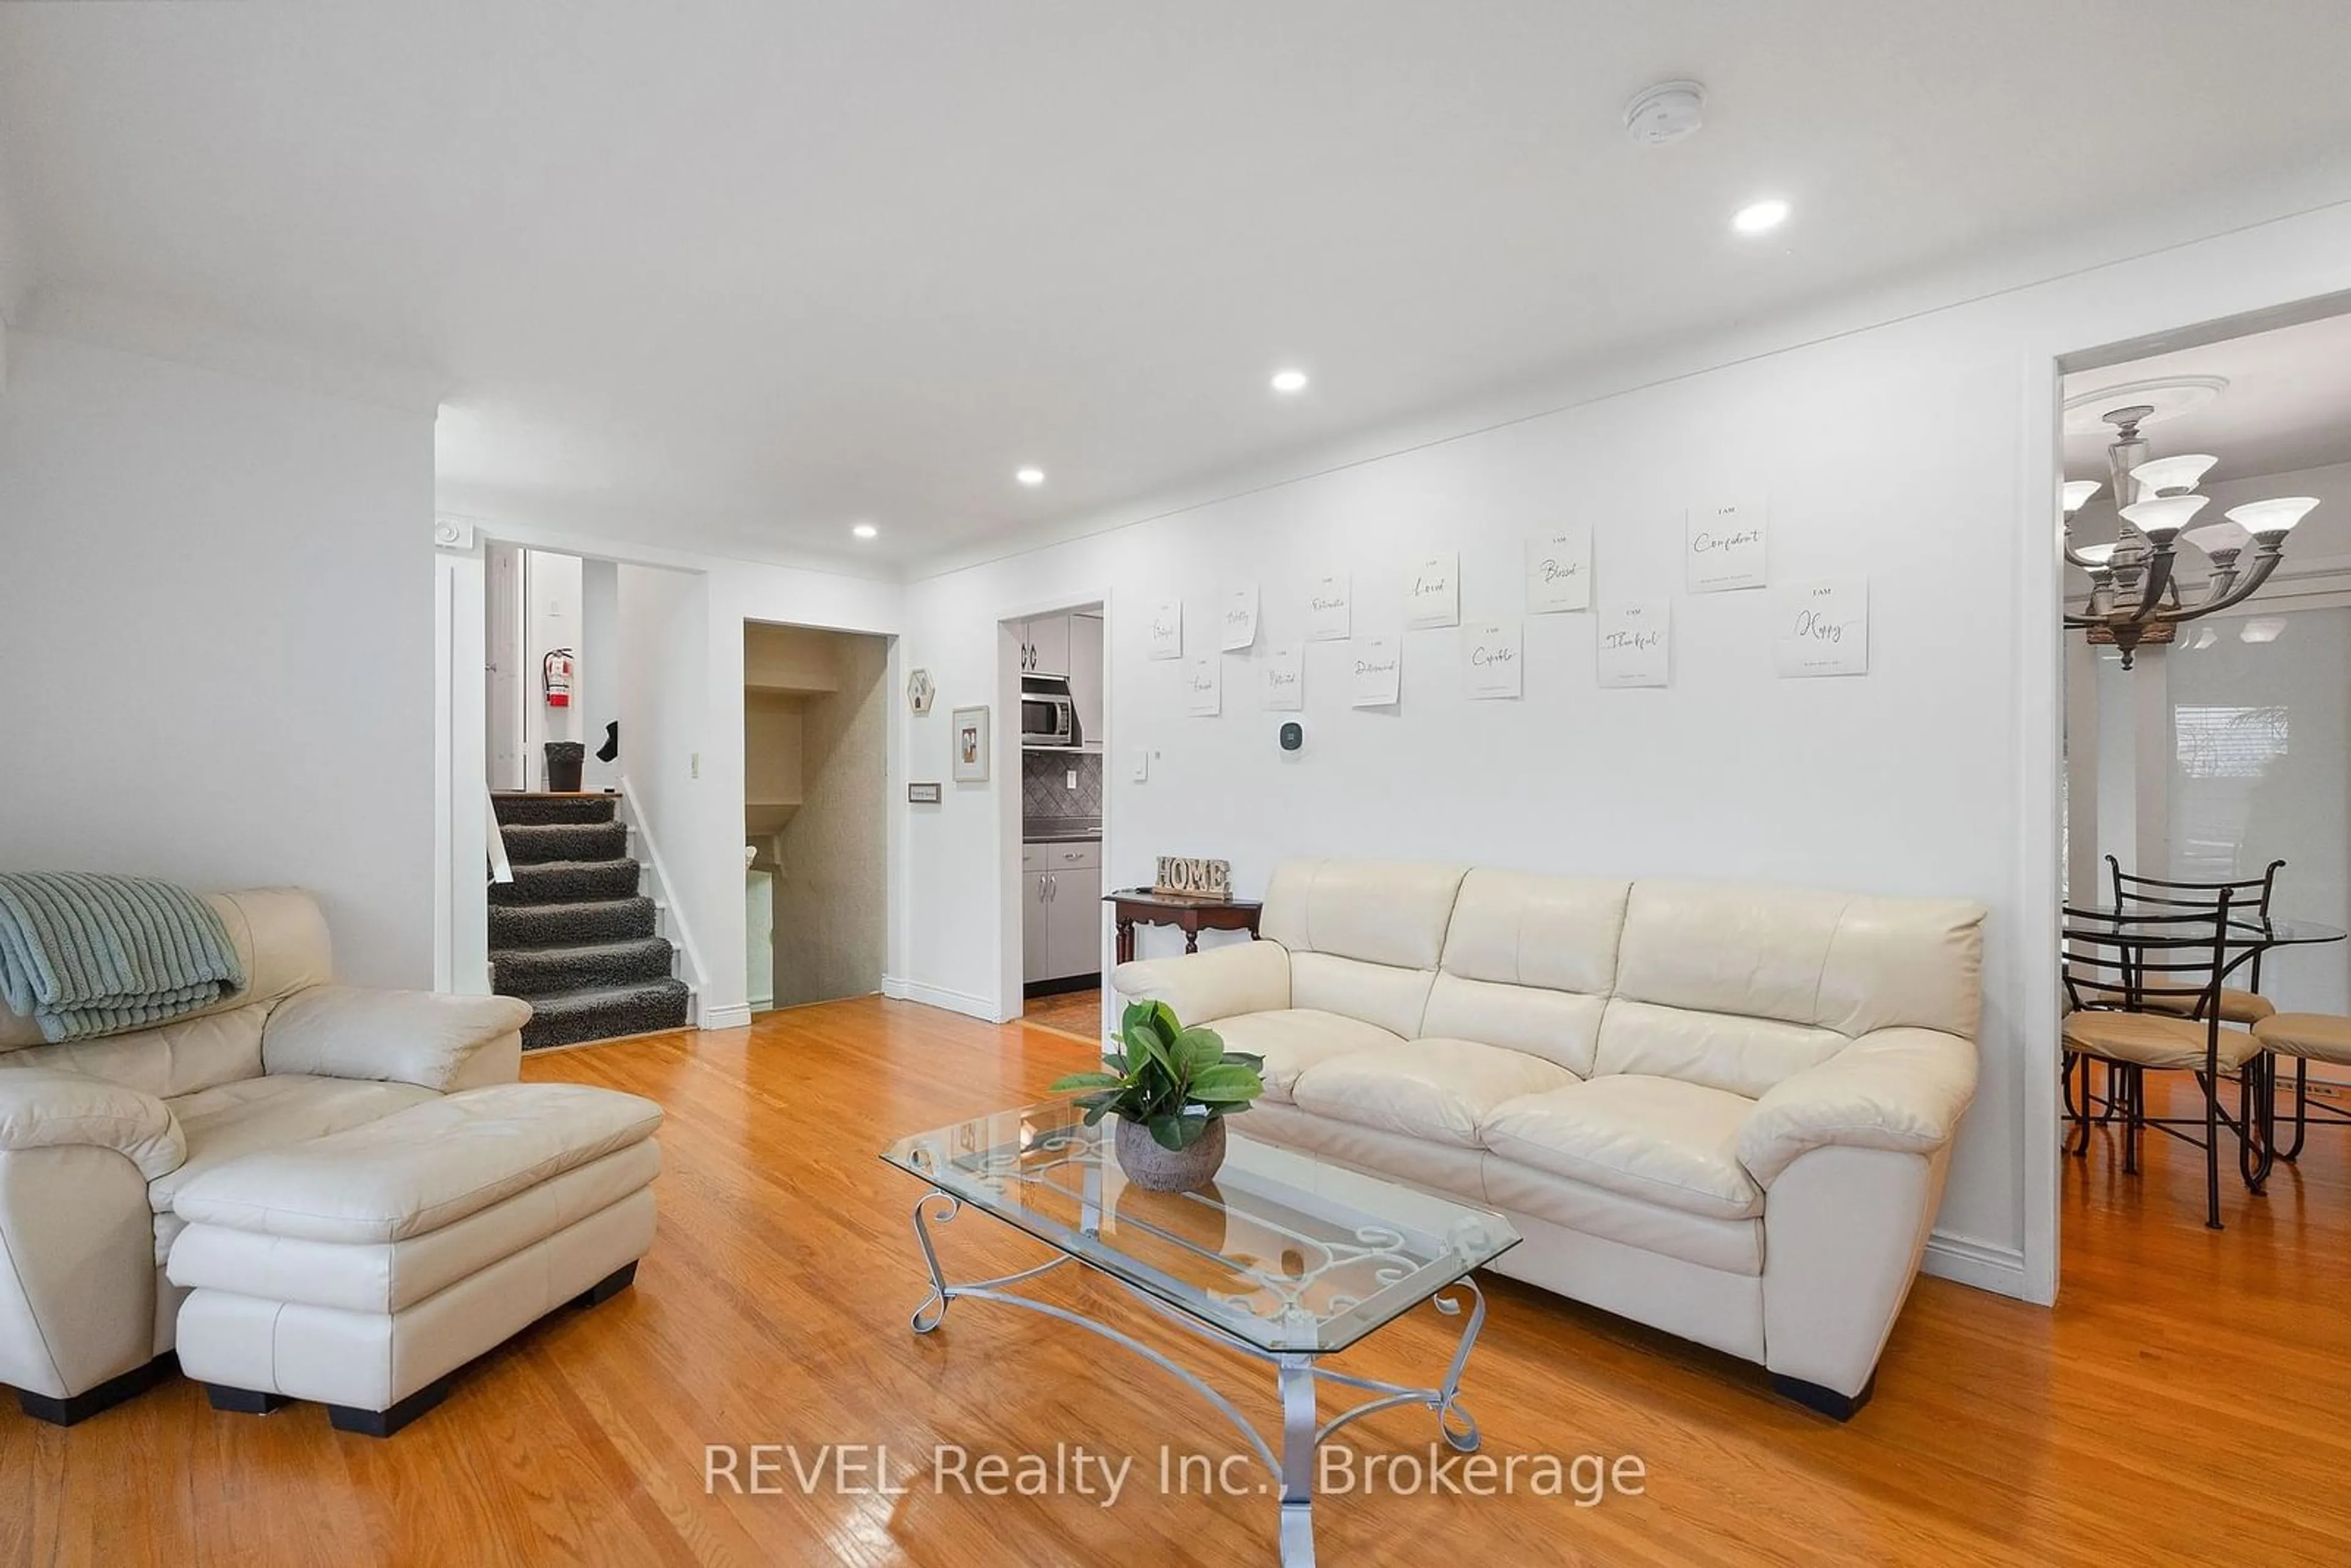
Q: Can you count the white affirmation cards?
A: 12